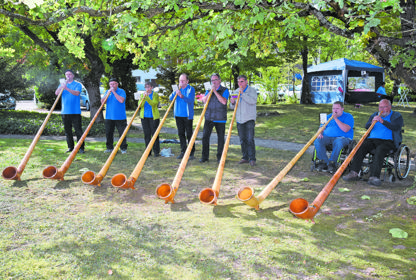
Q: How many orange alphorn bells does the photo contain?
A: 8